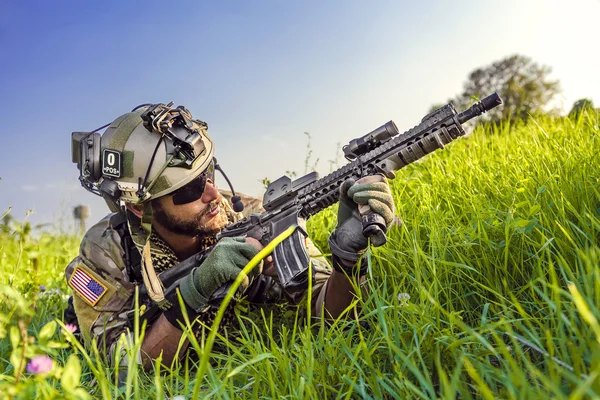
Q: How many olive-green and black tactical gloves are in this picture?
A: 2